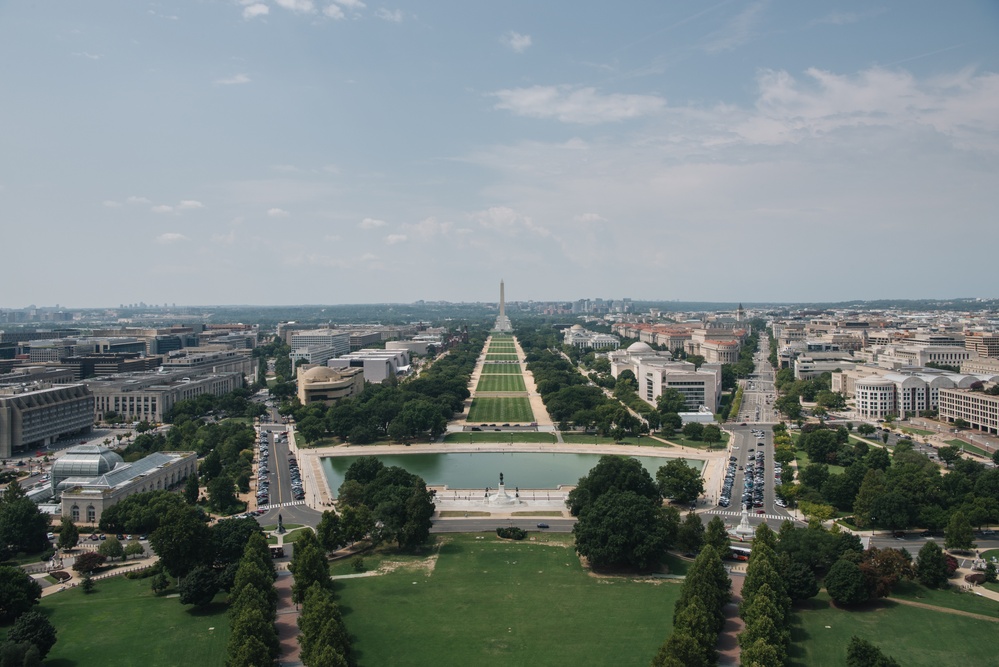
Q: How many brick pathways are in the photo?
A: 2